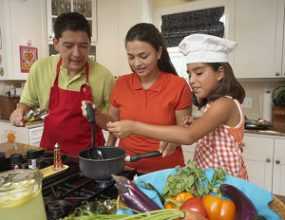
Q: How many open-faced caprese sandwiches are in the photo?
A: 0